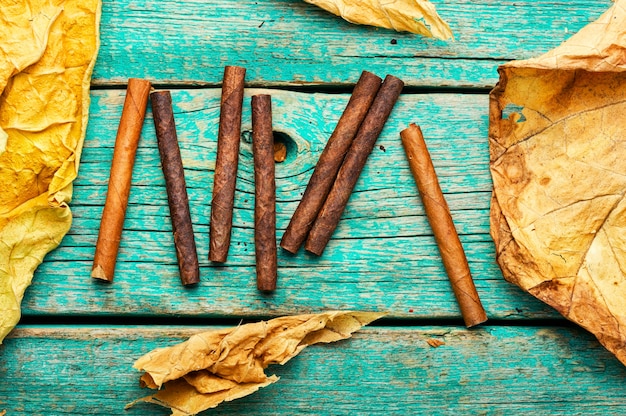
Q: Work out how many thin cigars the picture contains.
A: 7